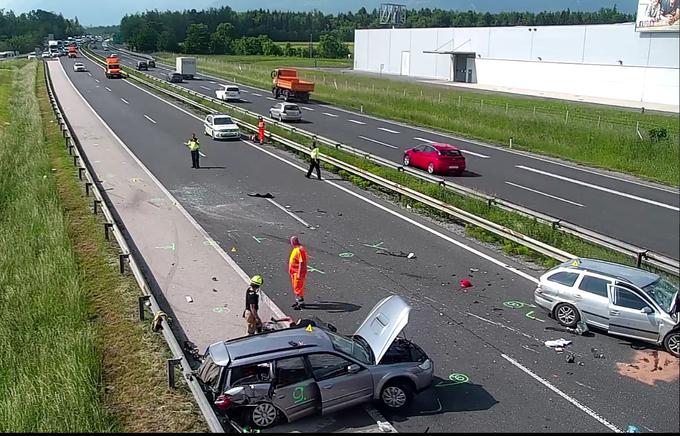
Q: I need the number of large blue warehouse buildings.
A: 0